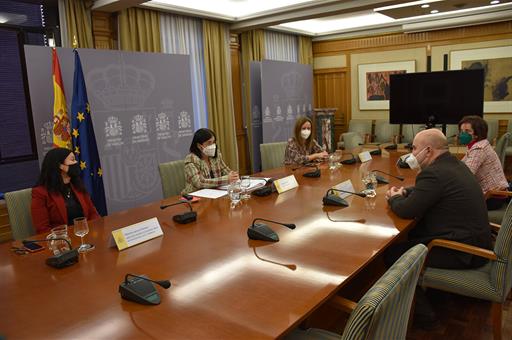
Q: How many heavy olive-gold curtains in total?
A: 5